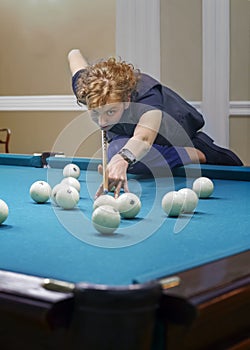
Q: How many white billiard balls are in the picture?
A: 12